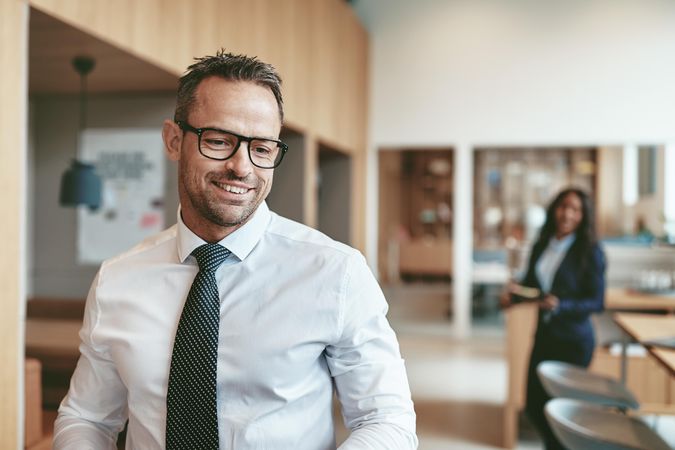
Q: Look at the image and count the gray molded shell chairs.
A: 2